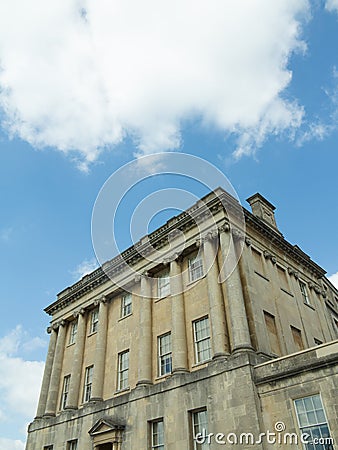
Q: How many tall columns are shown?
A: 8